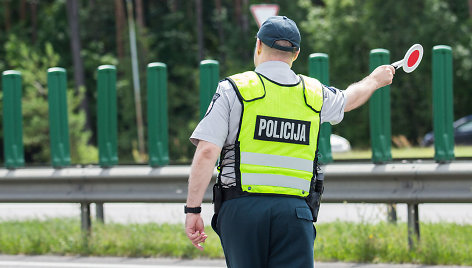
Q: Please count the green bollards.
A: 8